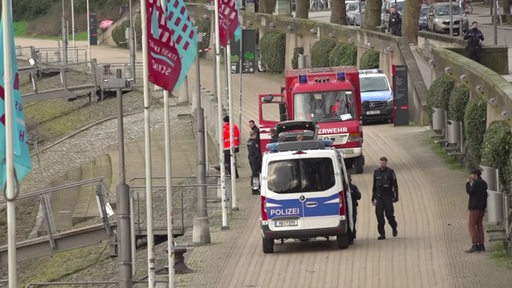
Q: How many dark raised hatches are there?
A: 1